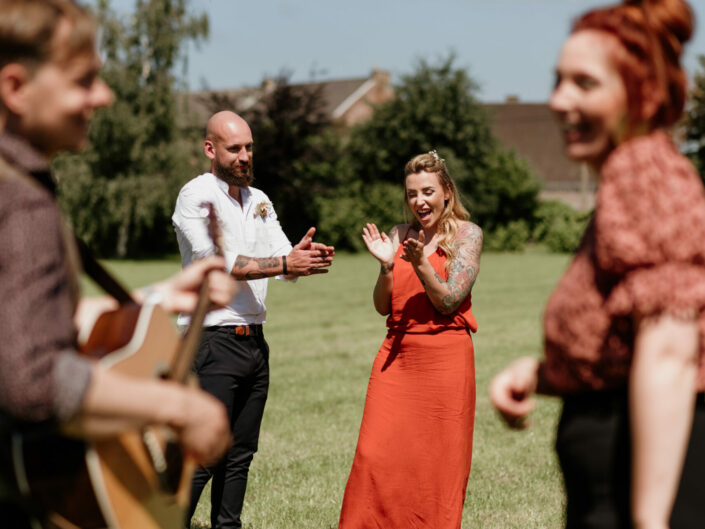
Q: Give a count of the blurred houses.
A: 2